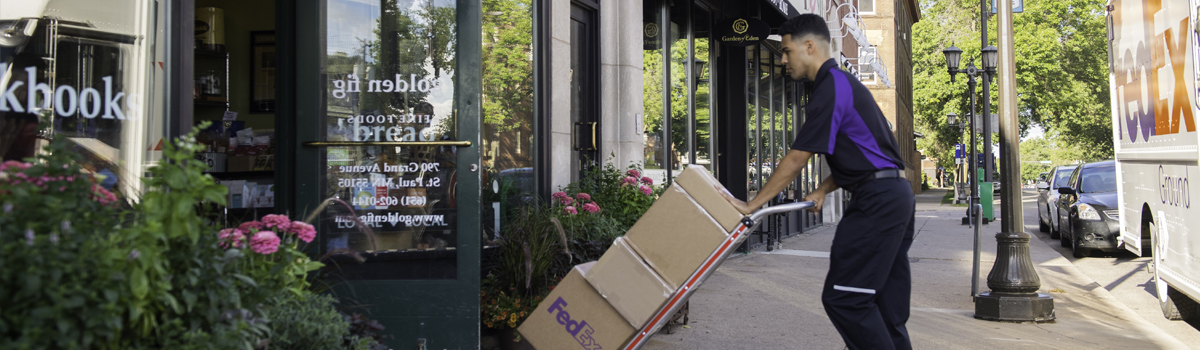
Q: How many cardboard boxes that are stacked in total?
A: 4